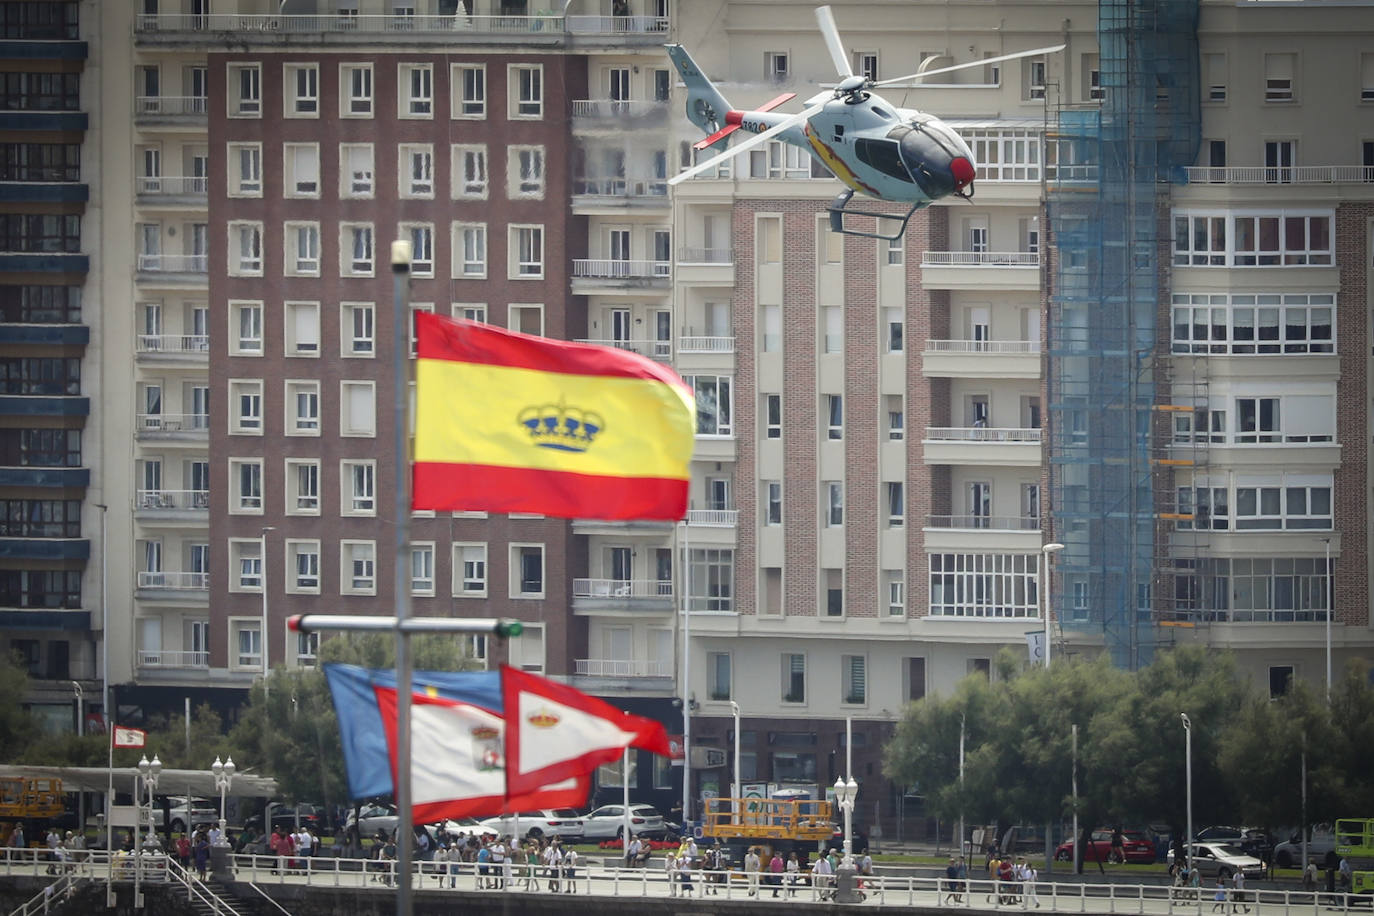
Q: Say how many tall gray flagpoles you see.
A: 1